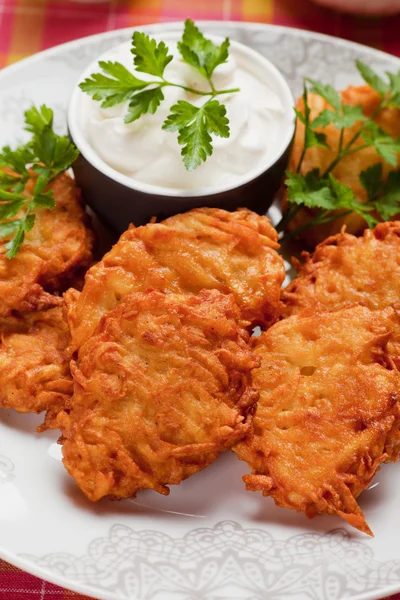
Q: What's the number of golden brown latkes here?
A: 7